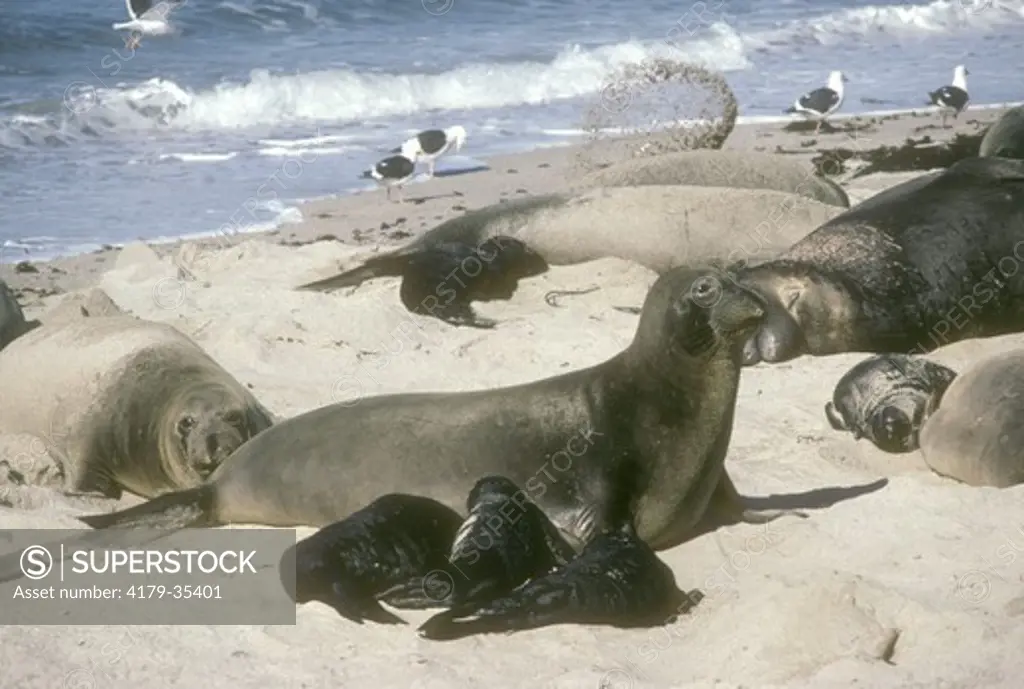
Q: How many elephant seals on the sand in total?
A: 13